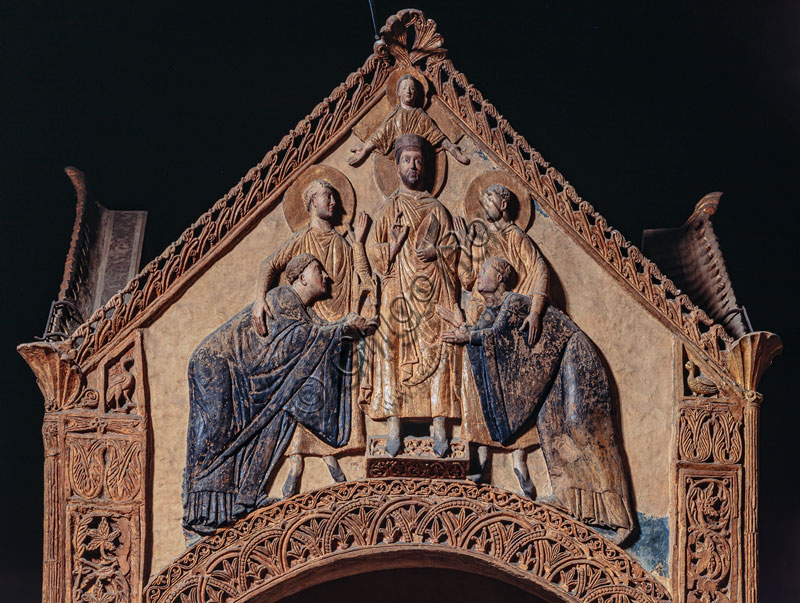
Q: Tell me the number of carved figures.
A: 6